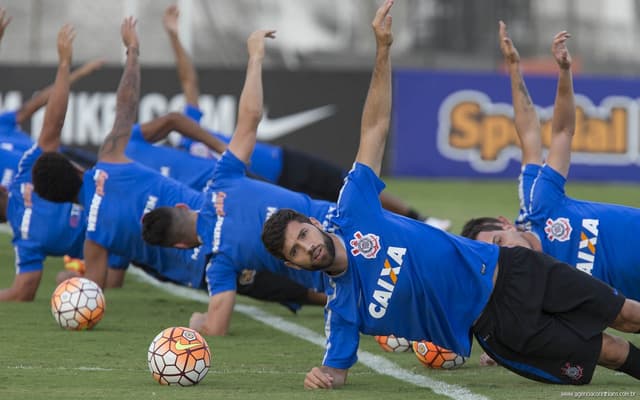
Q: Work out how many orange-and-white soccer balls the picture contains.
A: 4